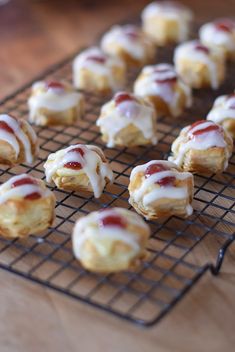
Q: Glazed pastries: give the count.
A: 15